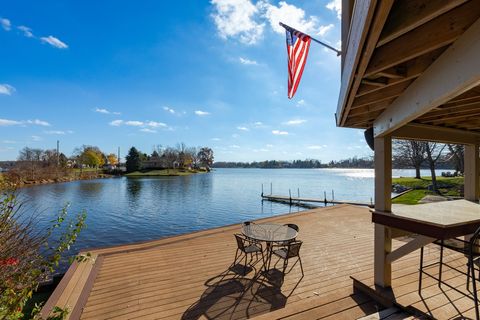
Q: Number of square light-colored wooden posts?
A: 2